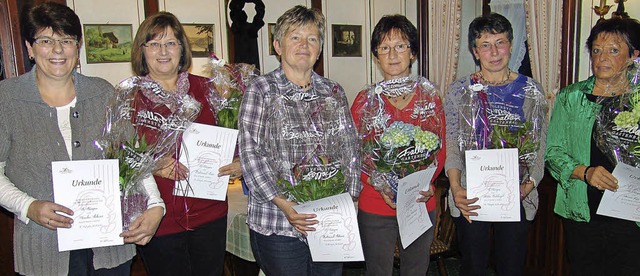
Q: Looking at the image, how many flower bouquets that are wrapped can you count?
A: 6